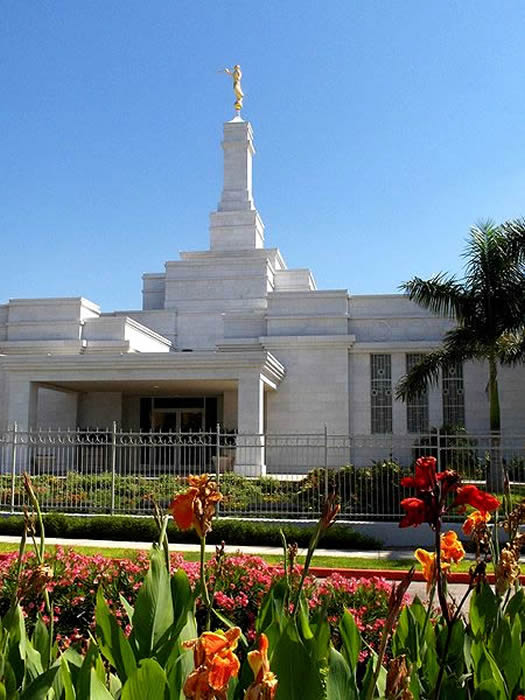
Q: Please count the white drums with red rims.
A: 0